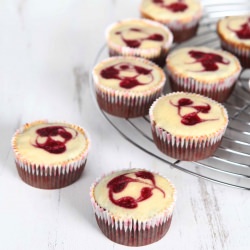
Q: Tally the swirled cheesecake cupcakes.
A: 8